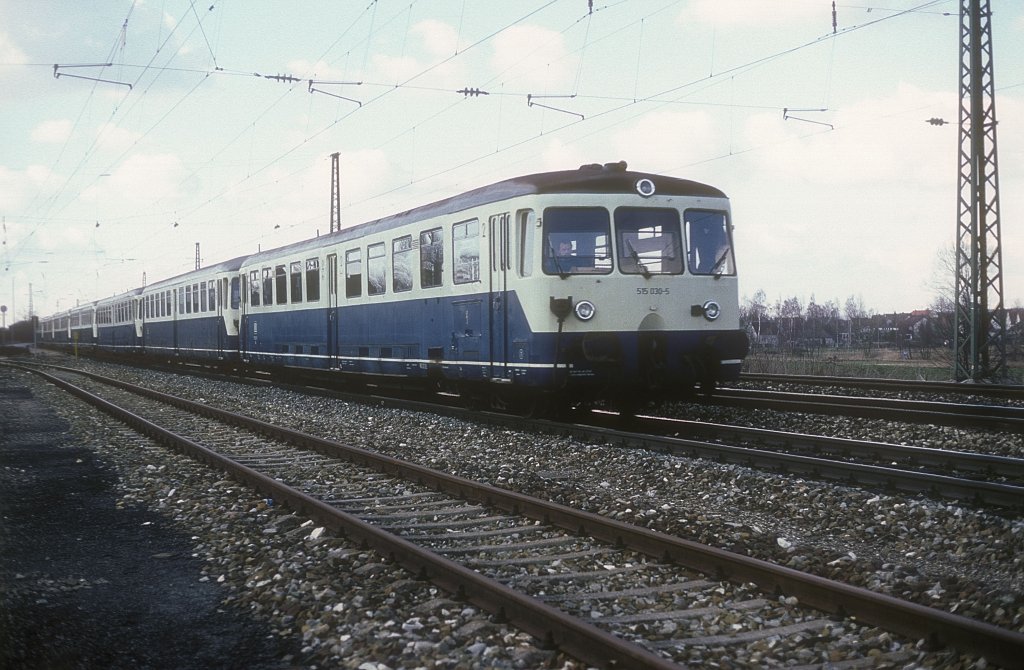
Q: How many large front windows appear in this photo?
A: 3